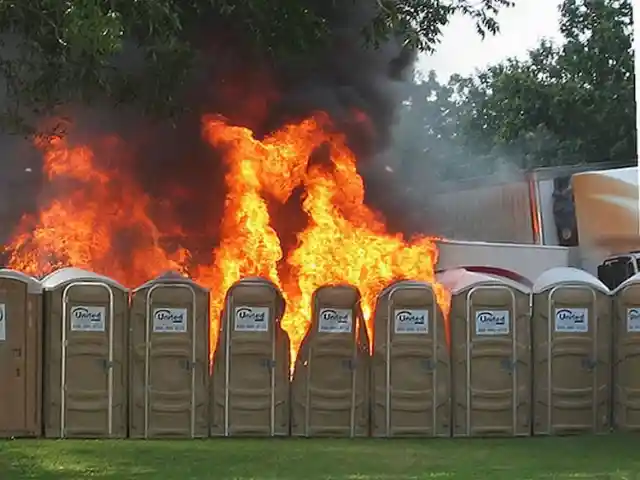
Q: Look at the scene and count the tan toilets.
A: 9